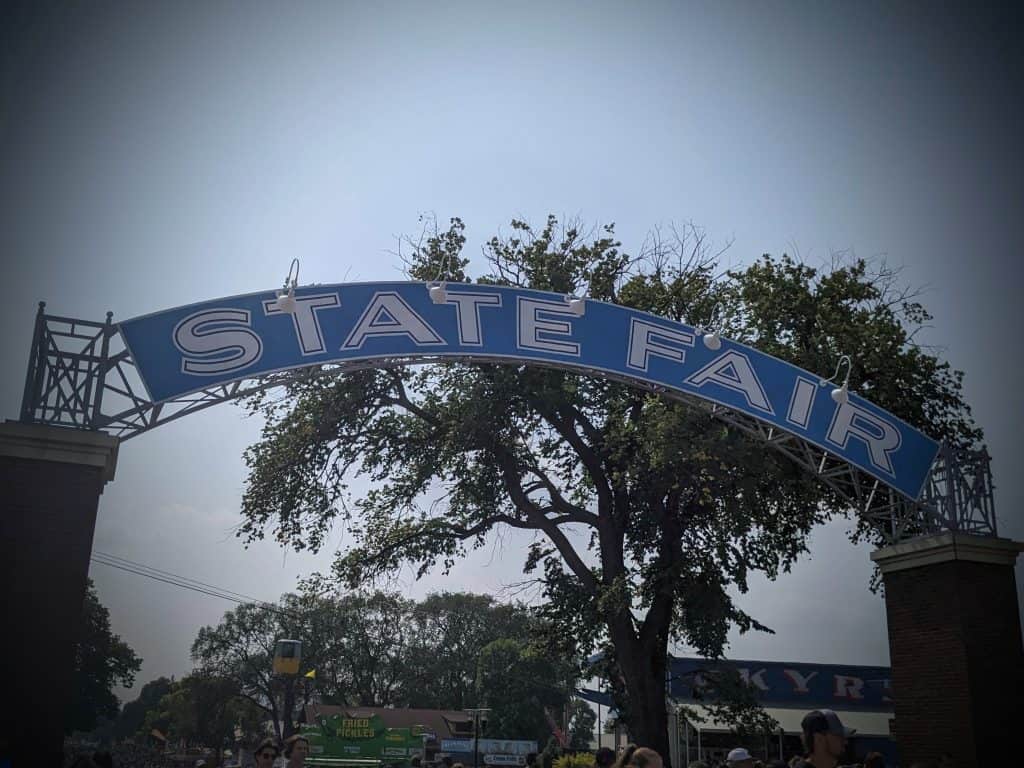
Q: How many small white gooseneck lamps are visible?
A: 5